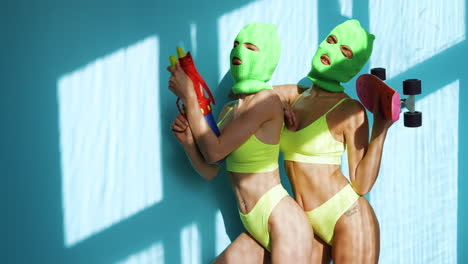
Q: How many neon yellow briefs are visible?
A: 2